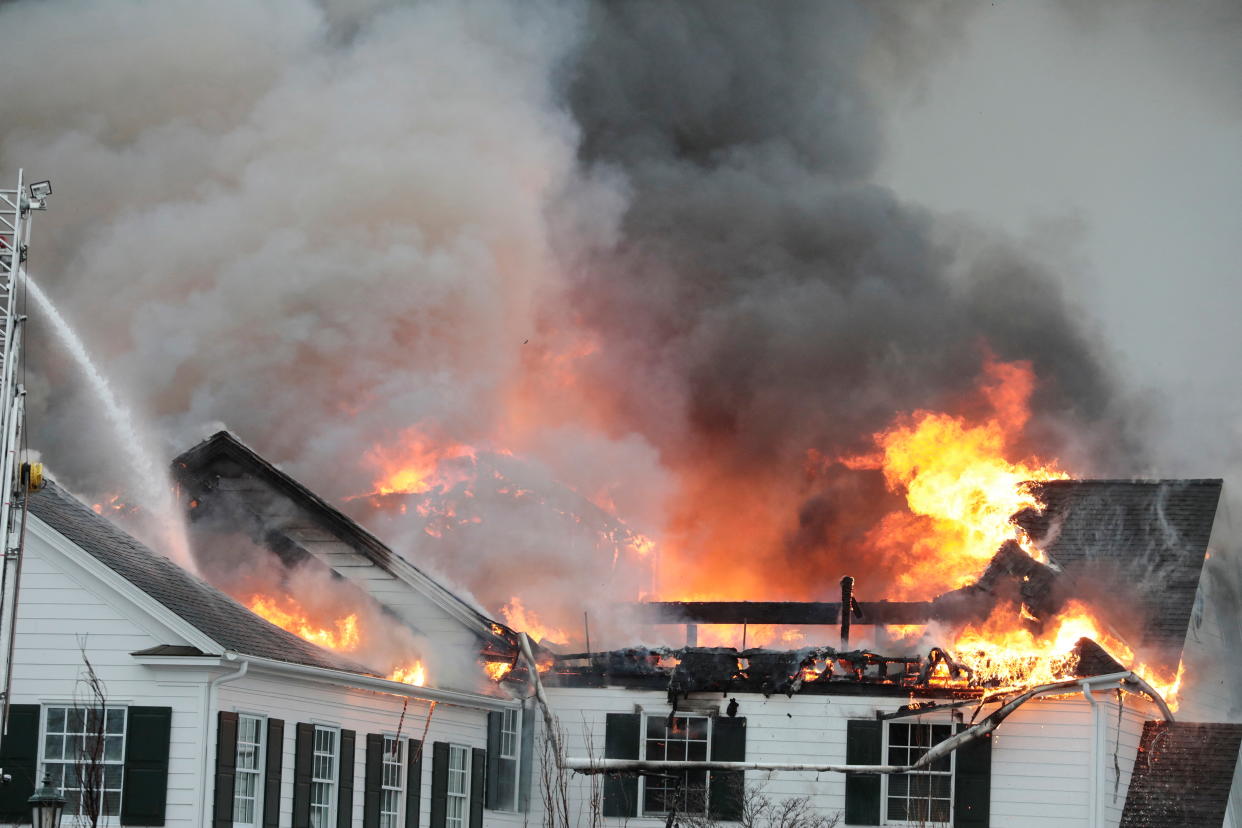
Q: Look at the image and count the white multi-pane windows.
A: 8